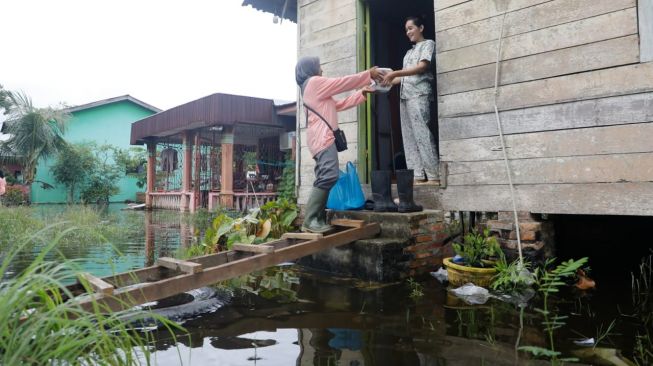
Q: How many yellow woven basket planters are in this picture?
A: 1